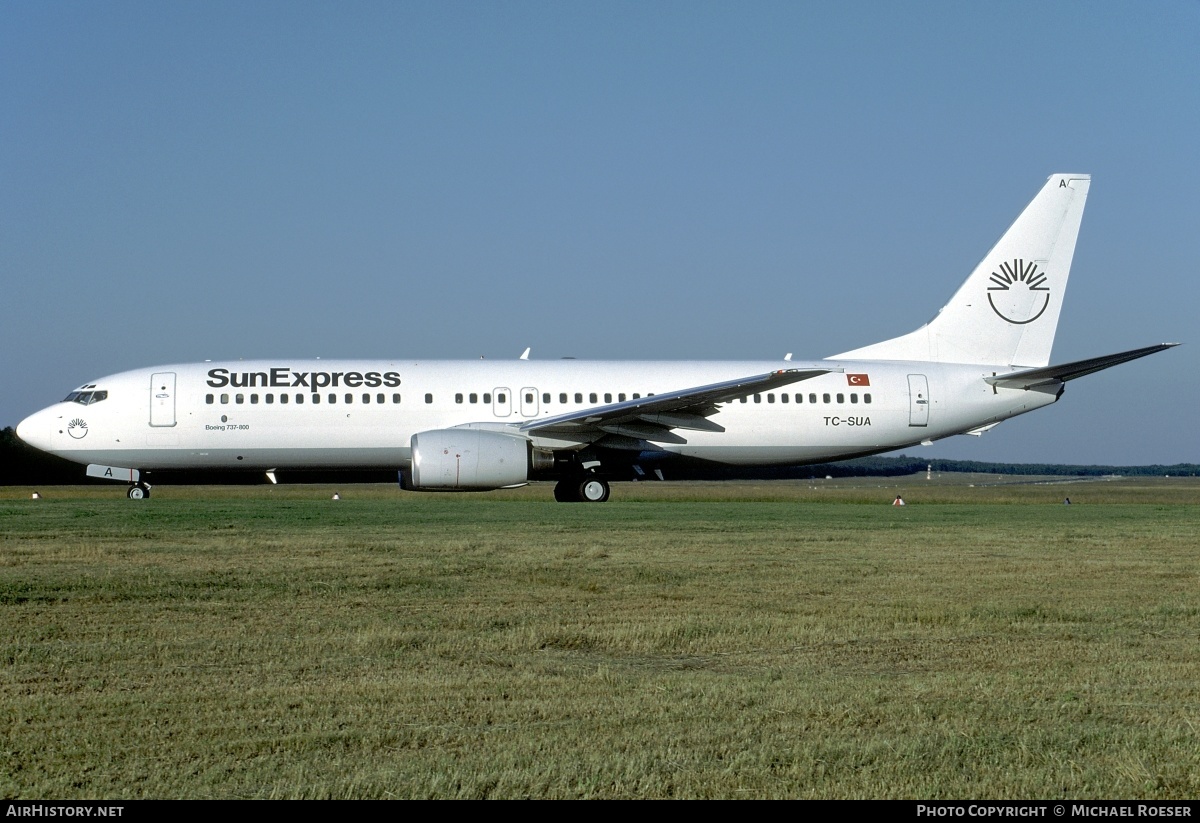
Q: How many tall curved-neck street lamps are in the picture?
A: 0